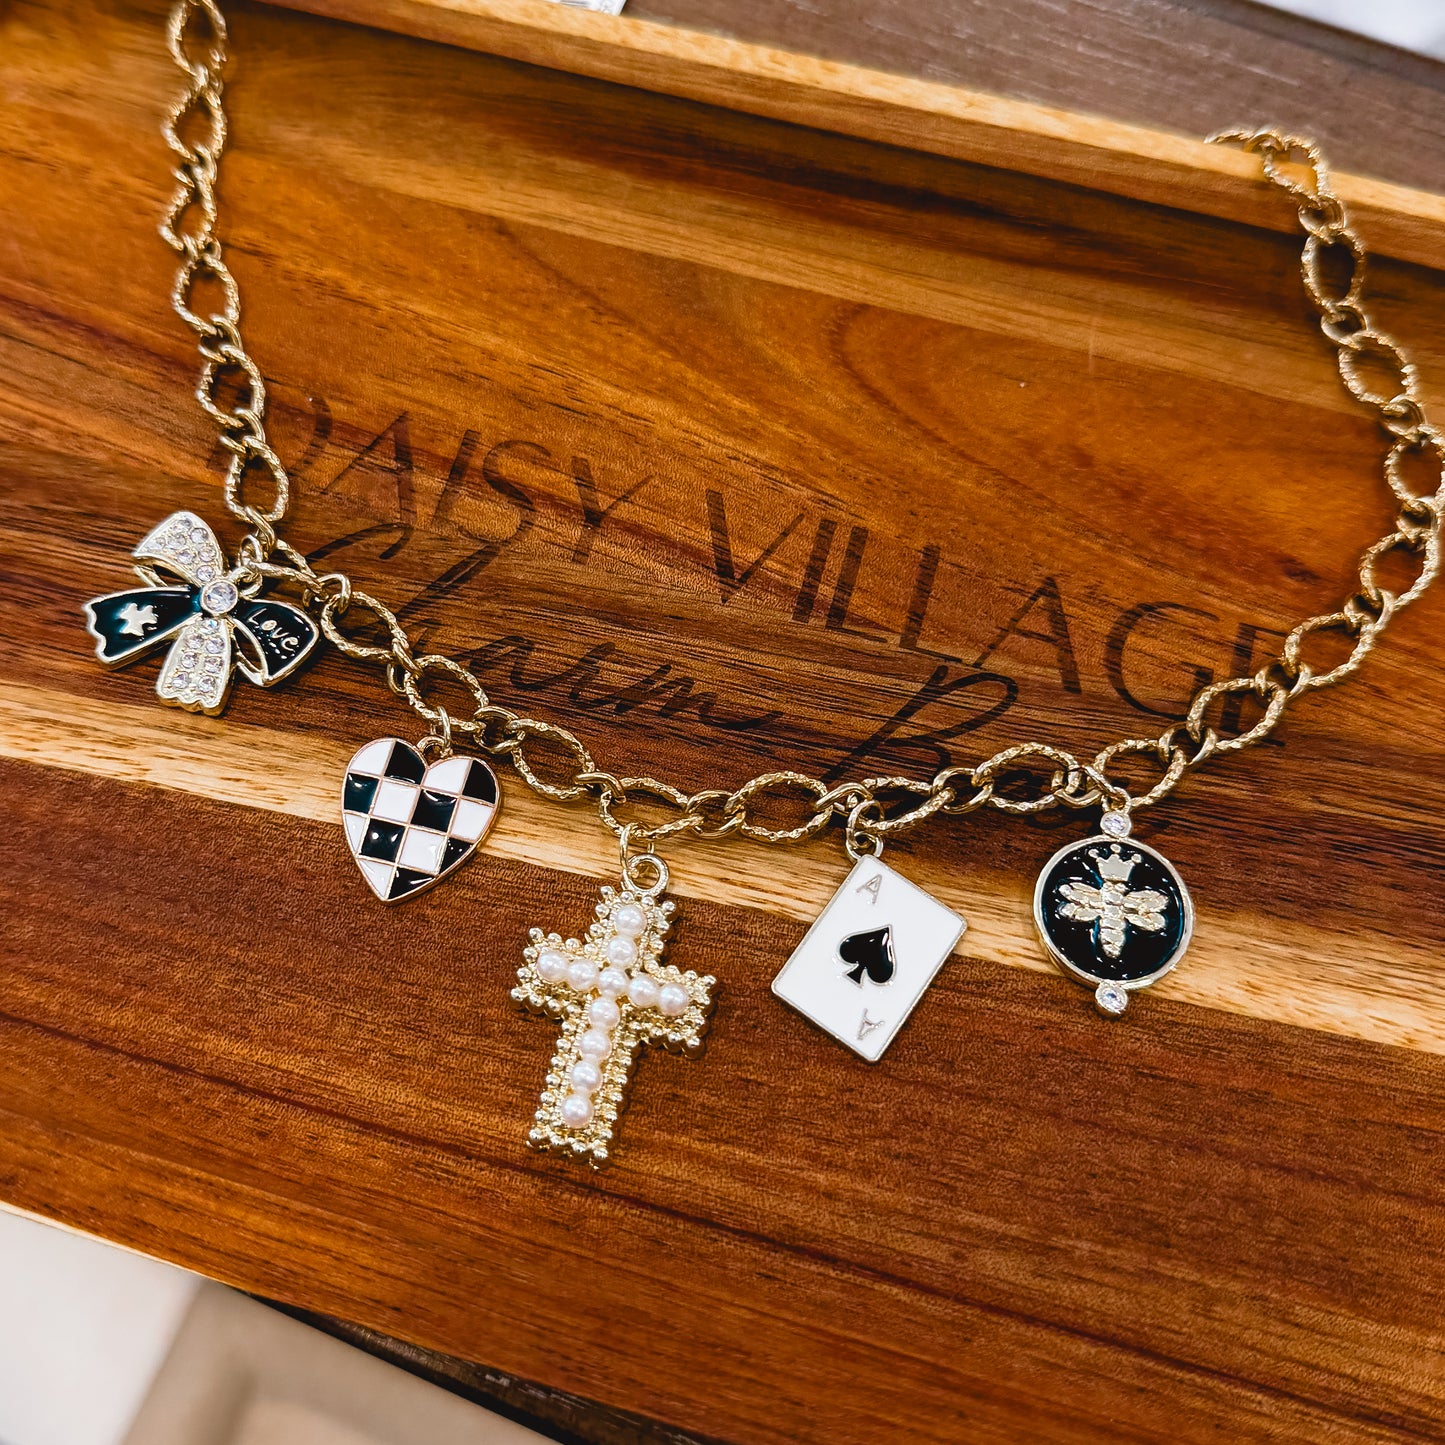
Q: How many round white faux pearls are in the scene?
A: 11